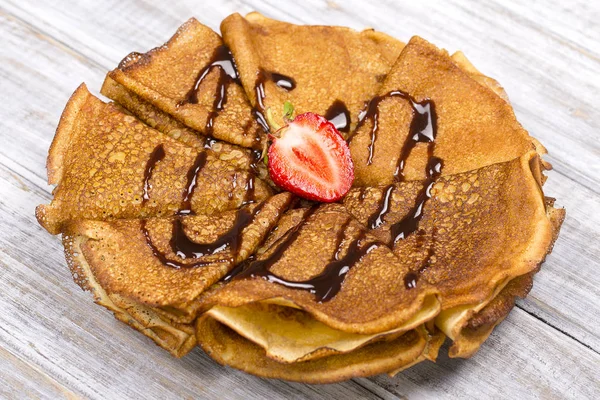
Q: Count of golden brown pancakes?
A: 7